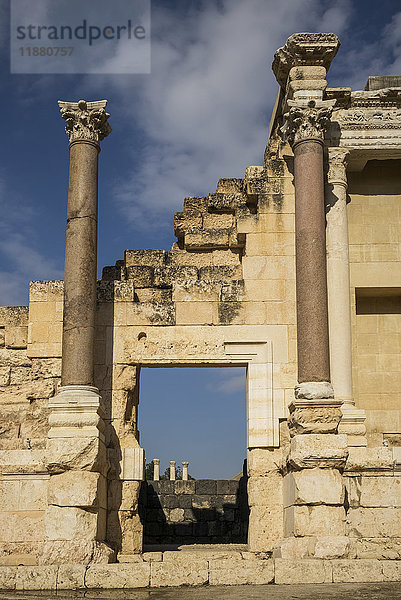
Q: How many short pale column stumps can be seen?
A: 3